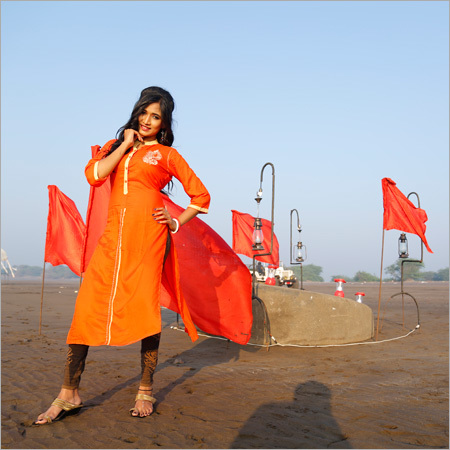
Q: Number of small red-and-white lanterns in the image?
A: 3